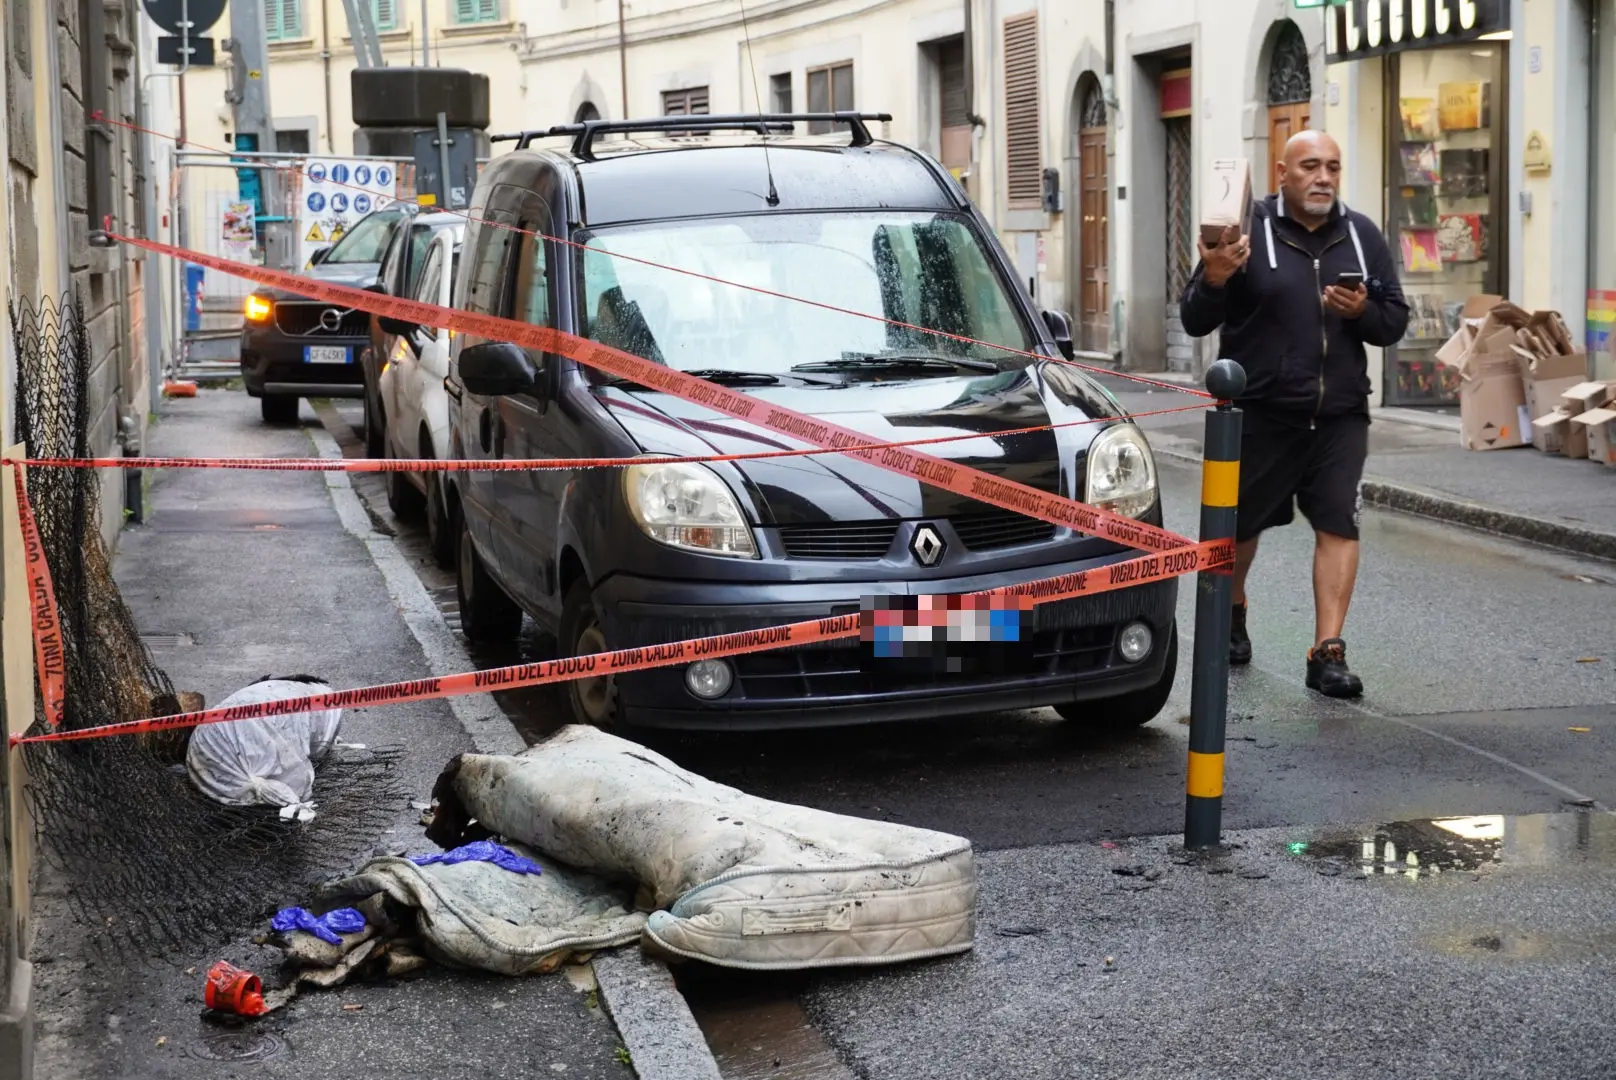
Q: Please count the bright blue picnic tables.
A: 0